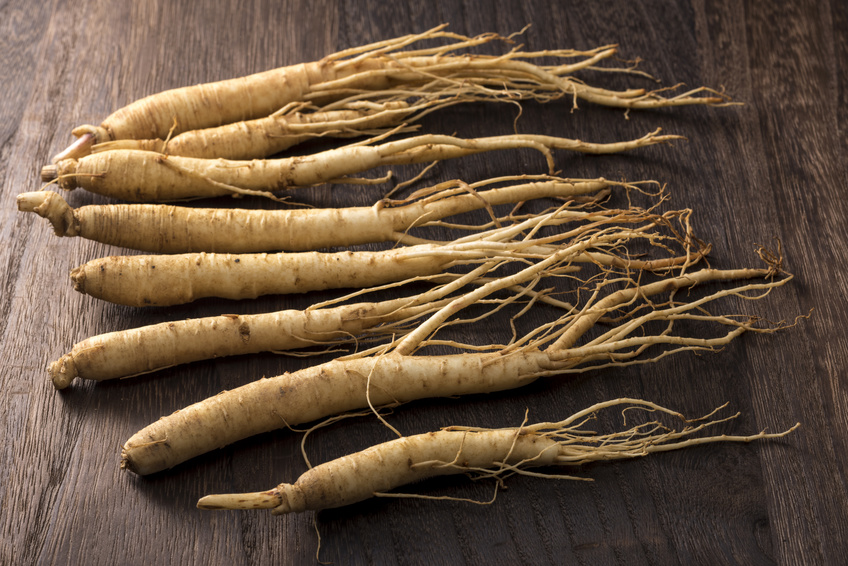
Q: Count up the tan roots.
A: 8